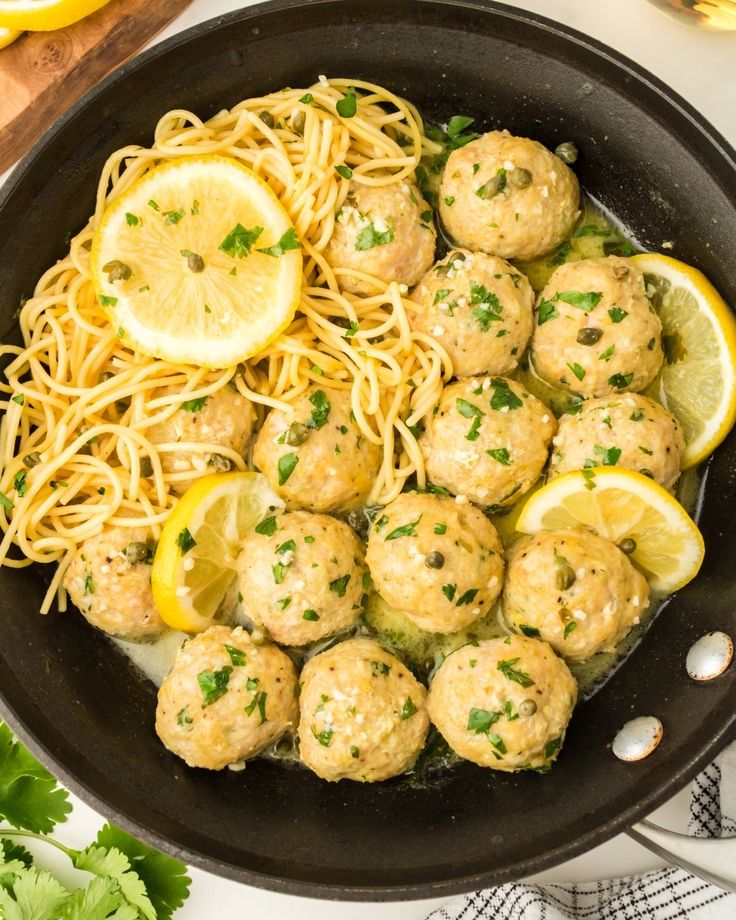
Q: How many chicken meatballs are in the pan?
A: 15